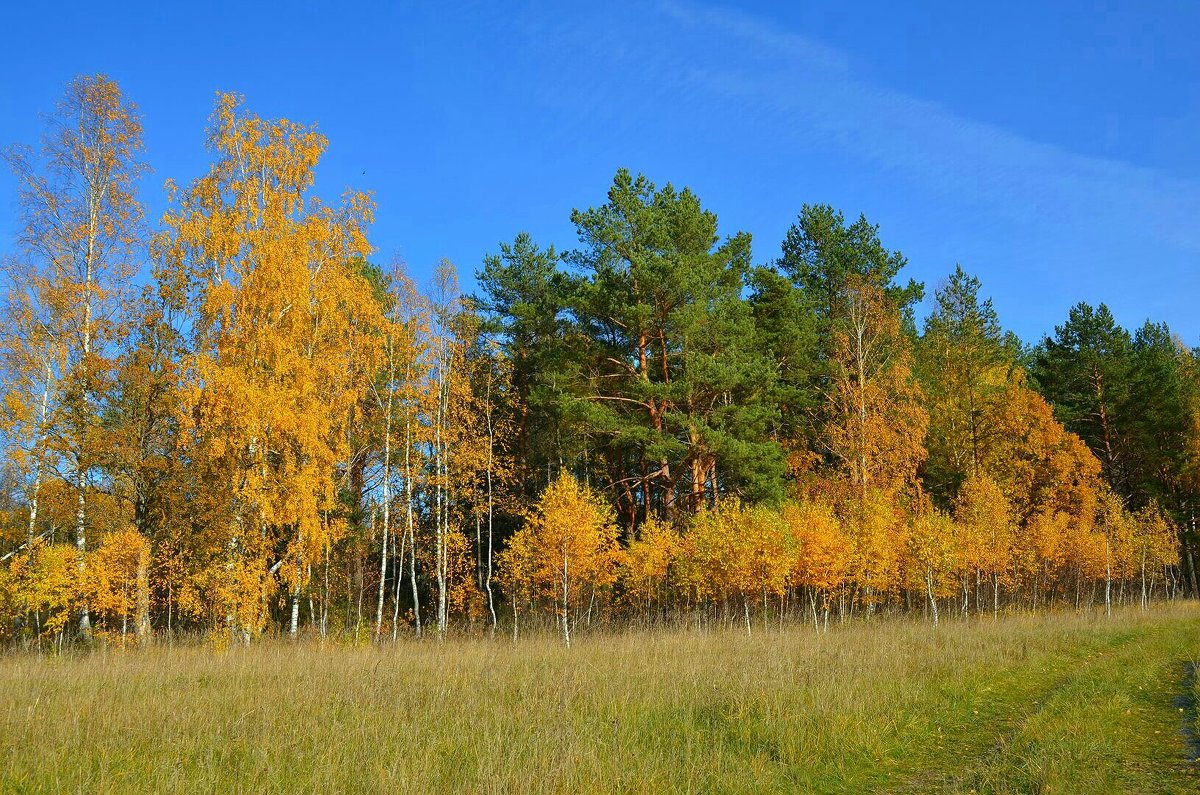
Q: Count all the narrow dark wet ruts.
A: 1